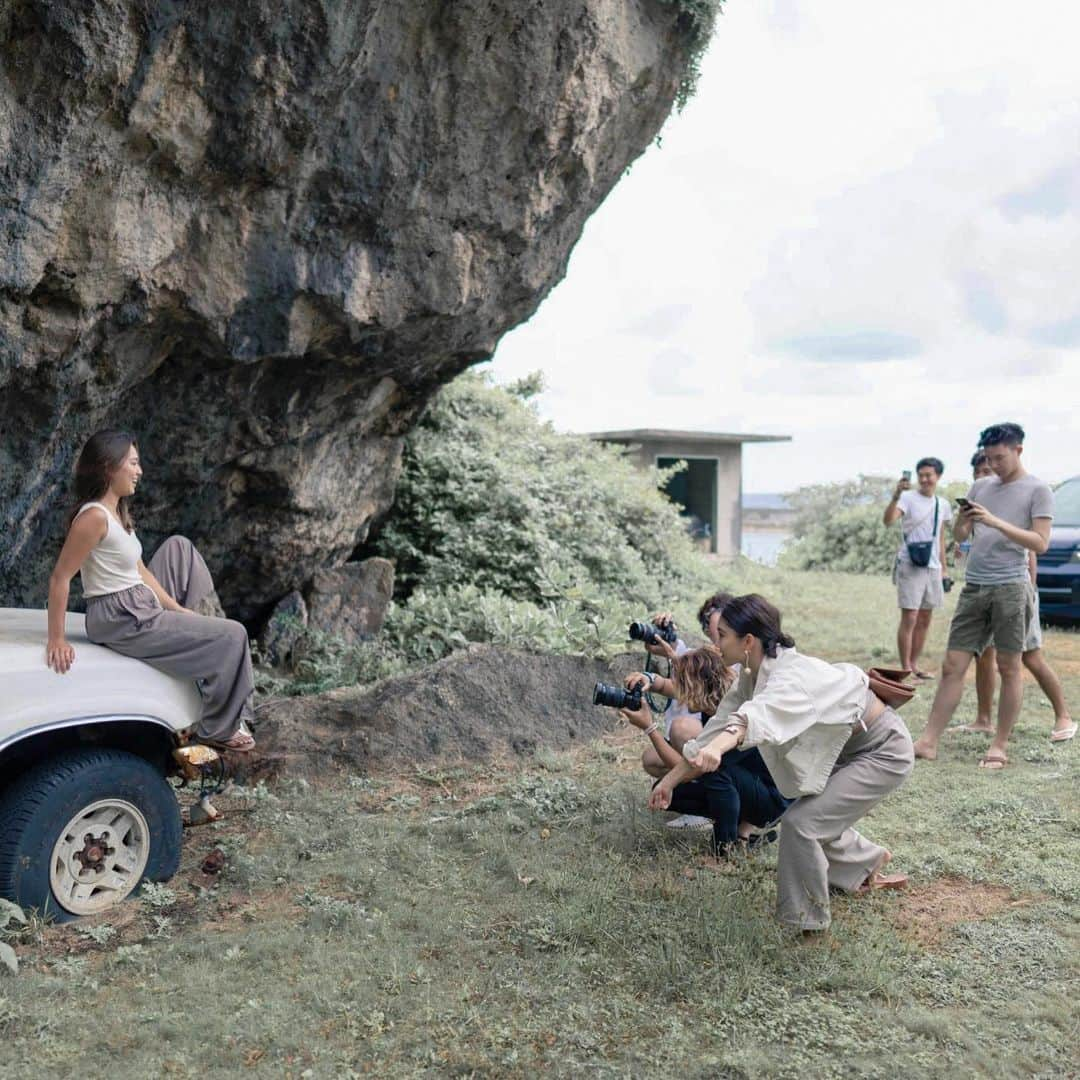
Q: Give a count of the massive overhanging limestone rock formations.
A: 1